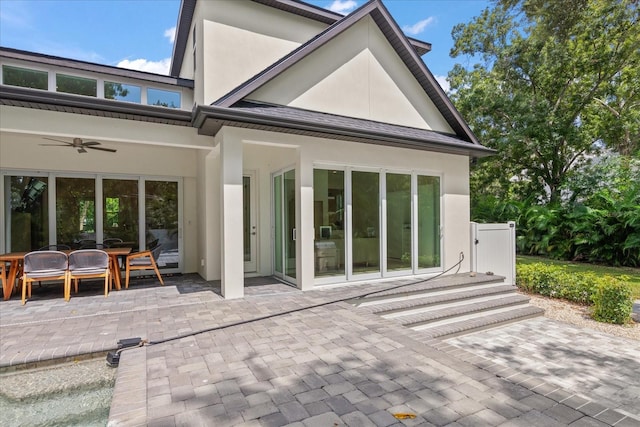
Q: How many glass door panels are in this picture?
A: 11